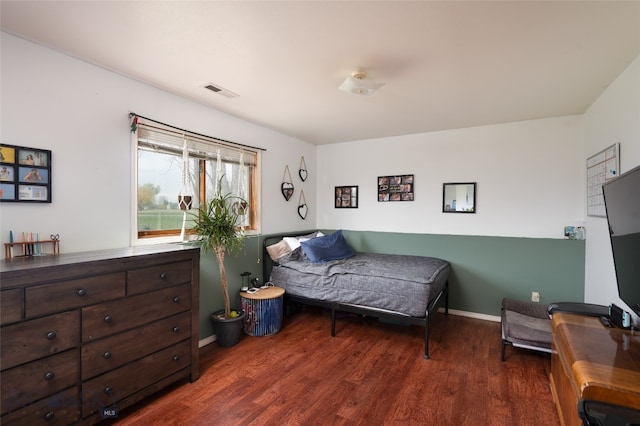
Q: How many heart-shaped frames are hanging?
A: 3